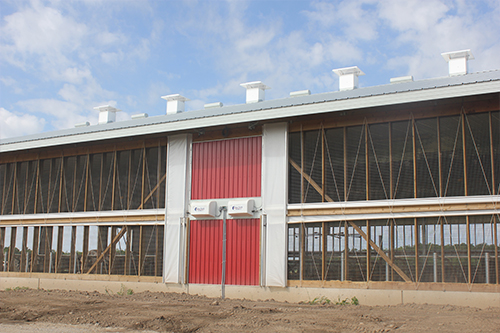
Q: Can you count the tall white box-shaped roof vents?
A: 5